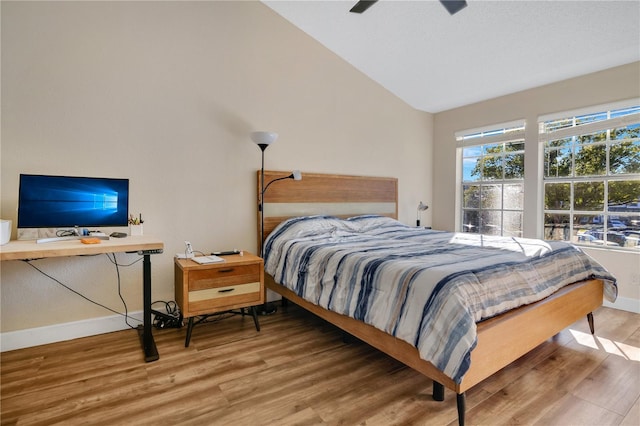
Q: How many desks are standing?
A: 1